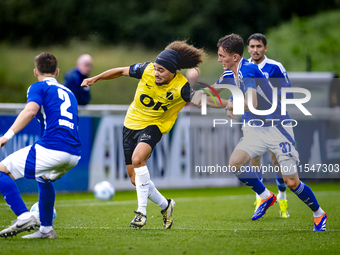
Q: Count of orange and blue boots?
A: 2